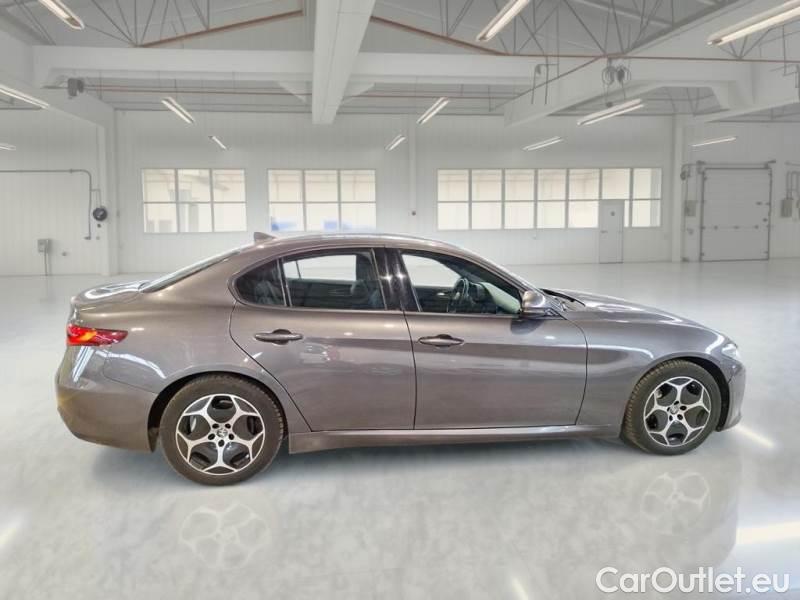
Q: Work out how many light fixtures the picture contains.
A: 12